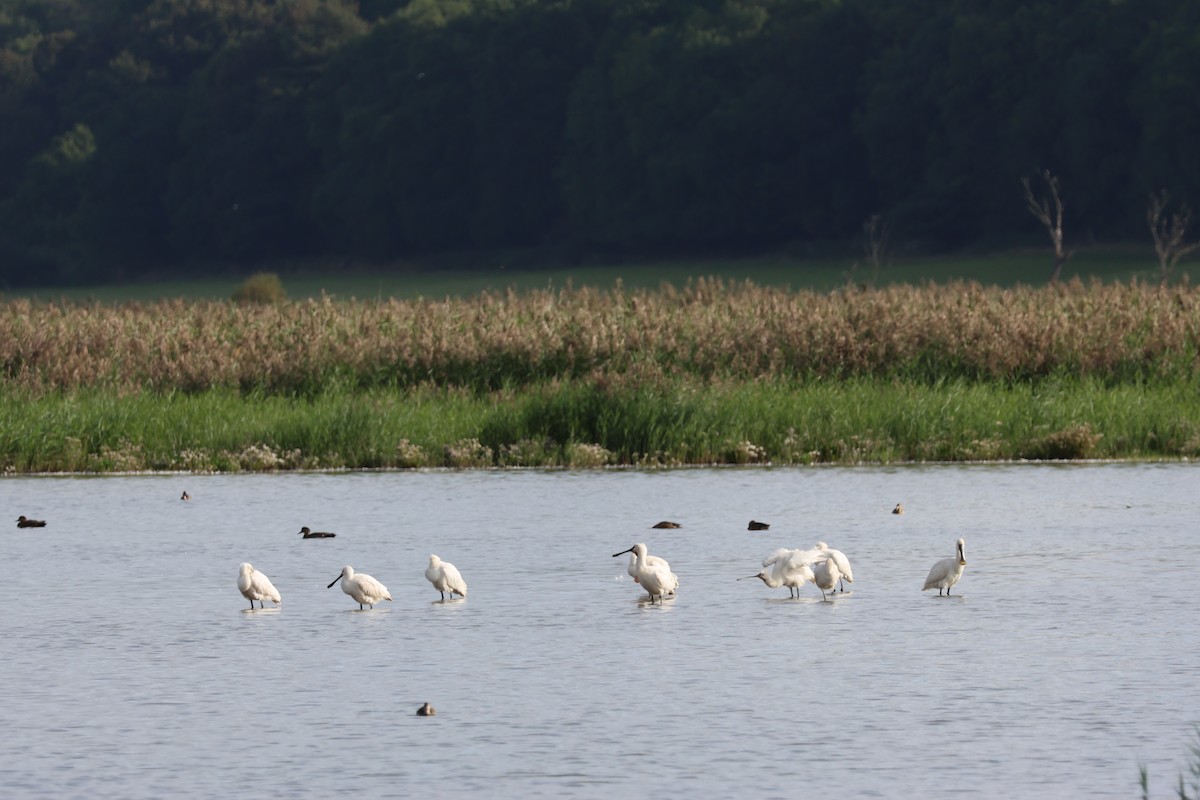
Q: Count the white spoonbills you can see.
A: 9